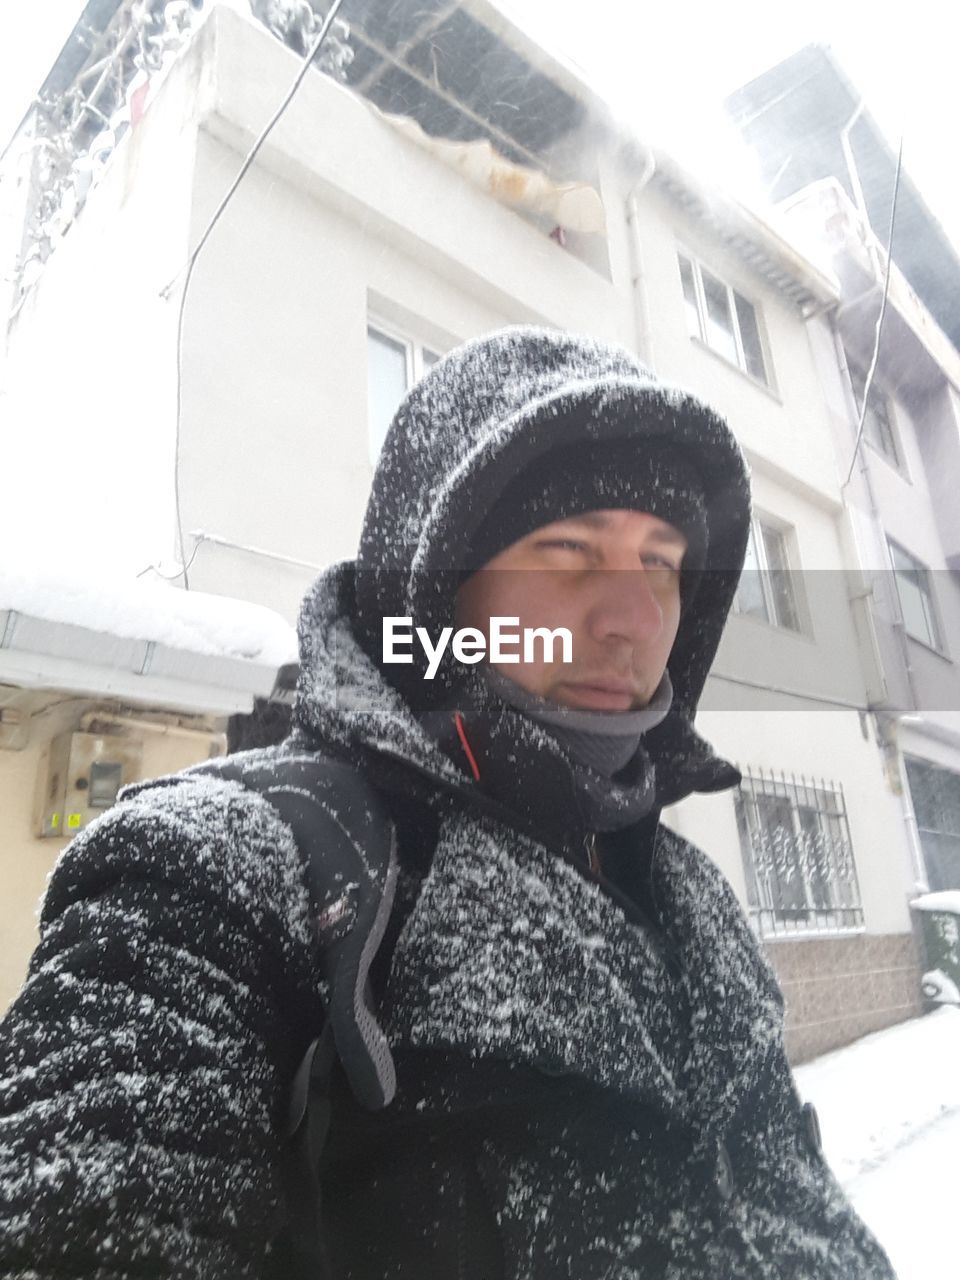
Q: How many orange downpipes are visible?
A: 0